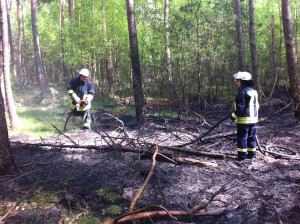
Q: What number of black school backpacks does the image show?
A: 0